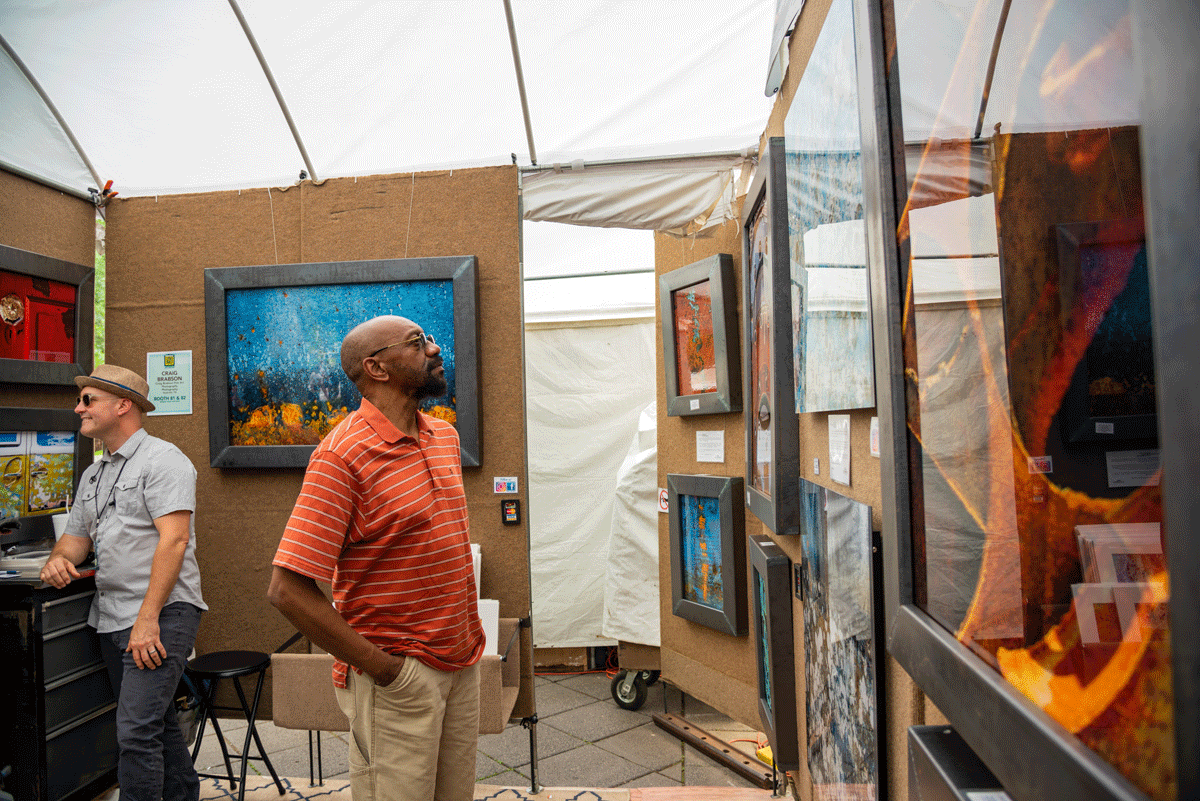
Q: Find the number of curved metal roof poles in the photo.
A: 3